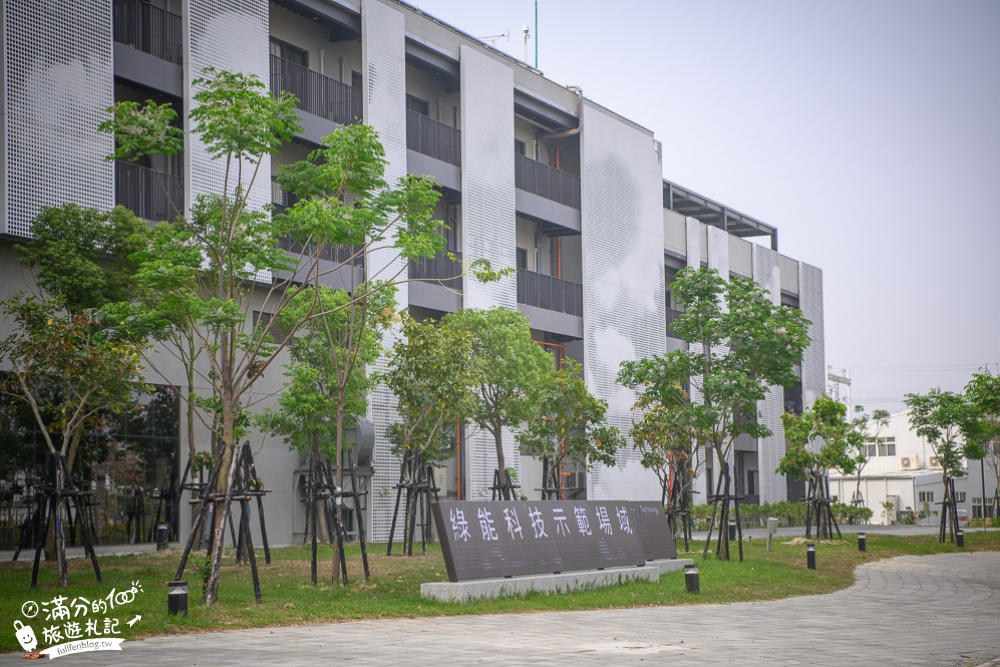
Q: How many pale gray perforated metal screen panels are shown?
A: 9